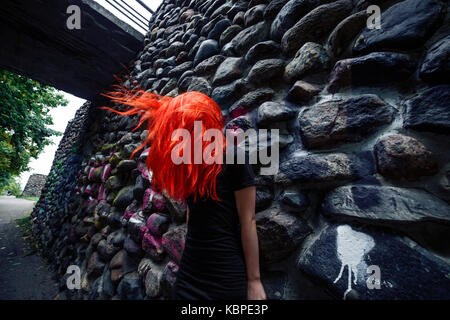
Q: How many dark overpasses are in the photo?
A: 1